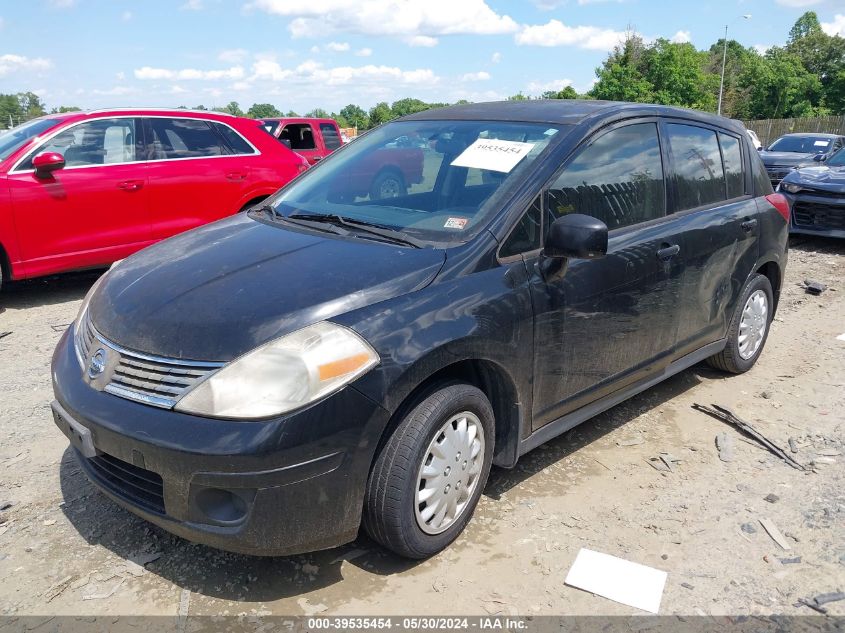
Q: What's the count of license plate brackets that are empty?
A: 1